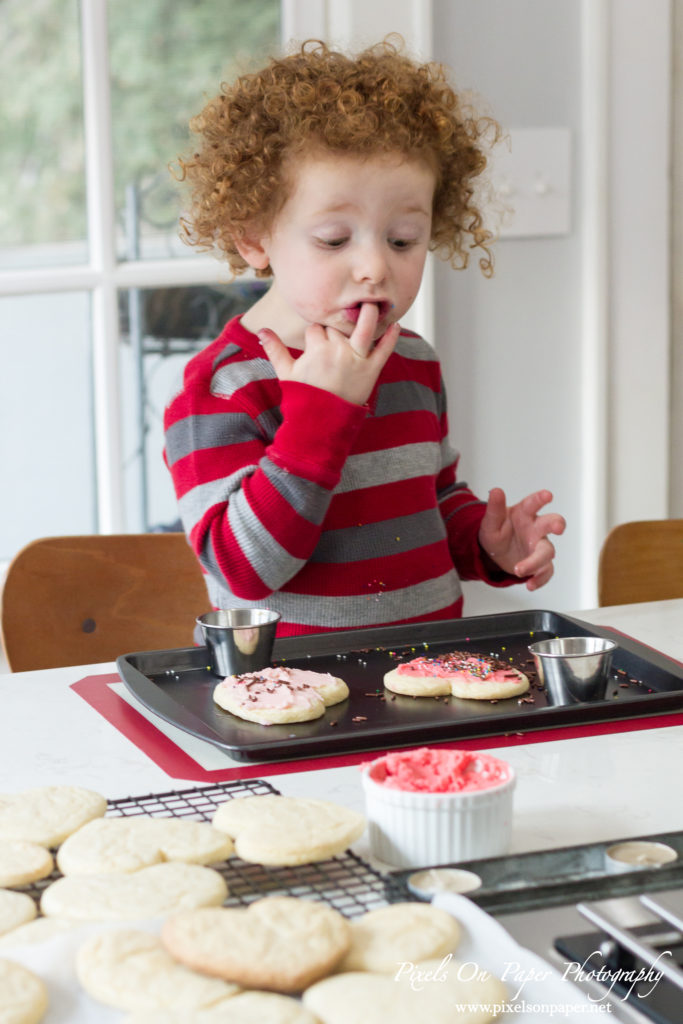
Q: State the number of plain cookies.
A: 13